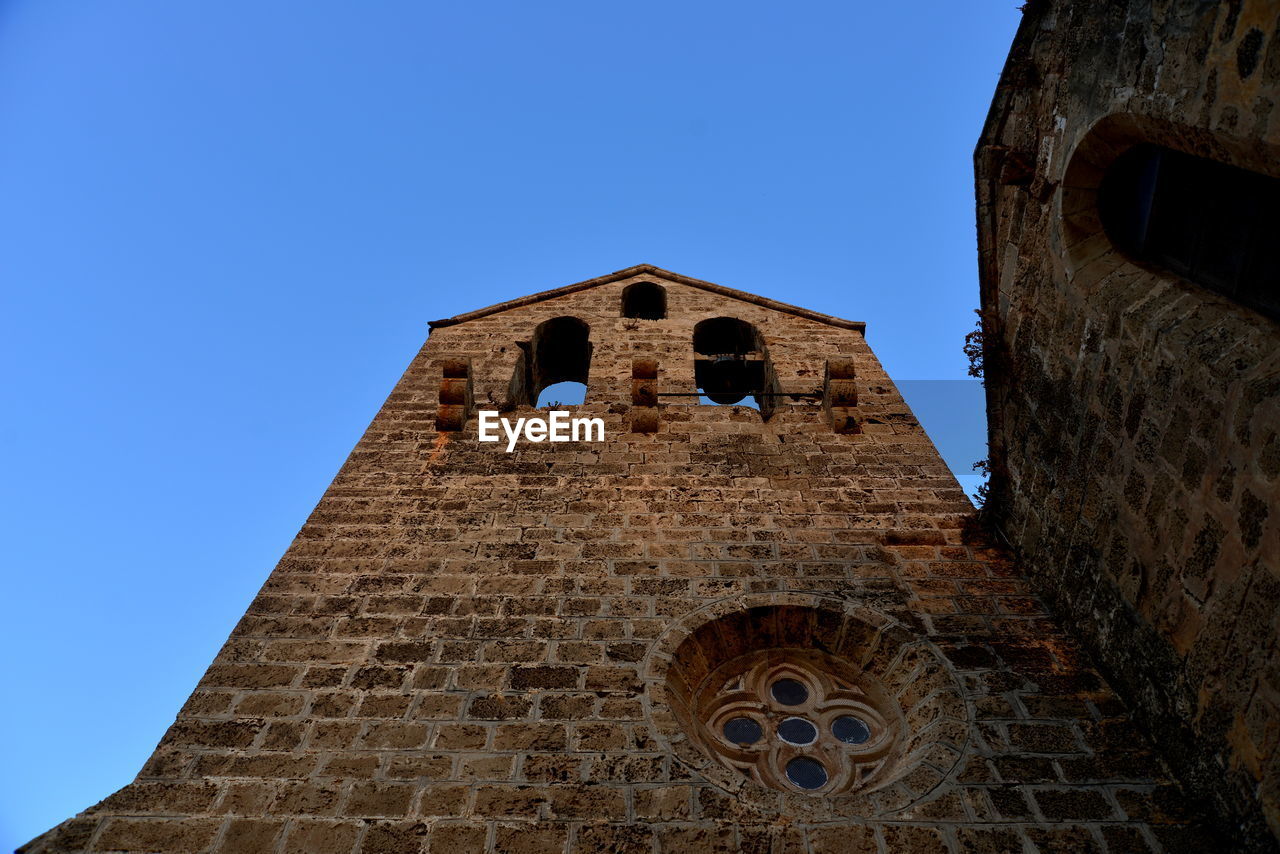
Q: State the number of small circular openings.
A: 5